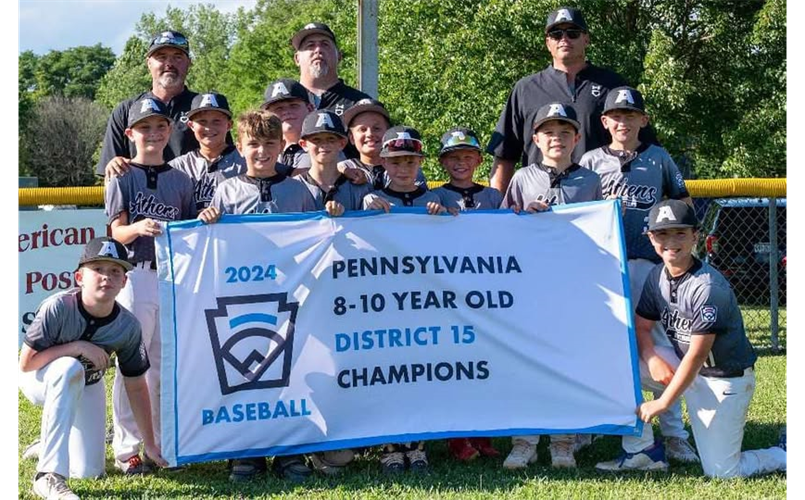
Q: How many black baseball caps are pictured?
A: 14